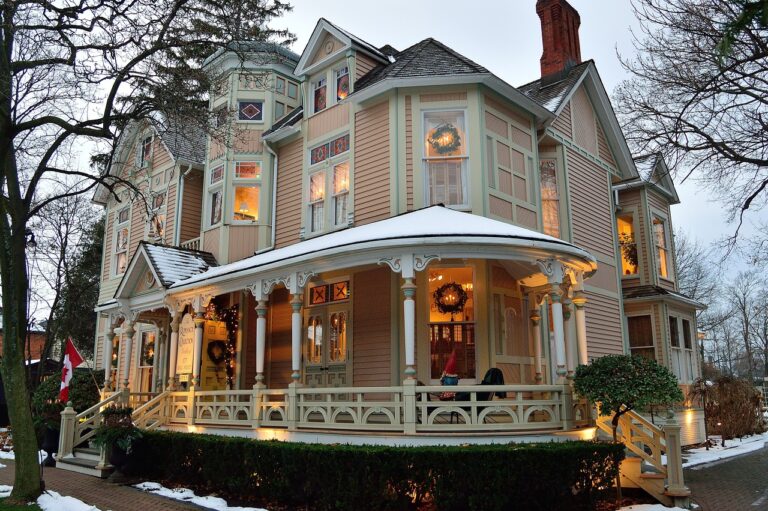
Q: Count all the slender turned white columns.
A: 12